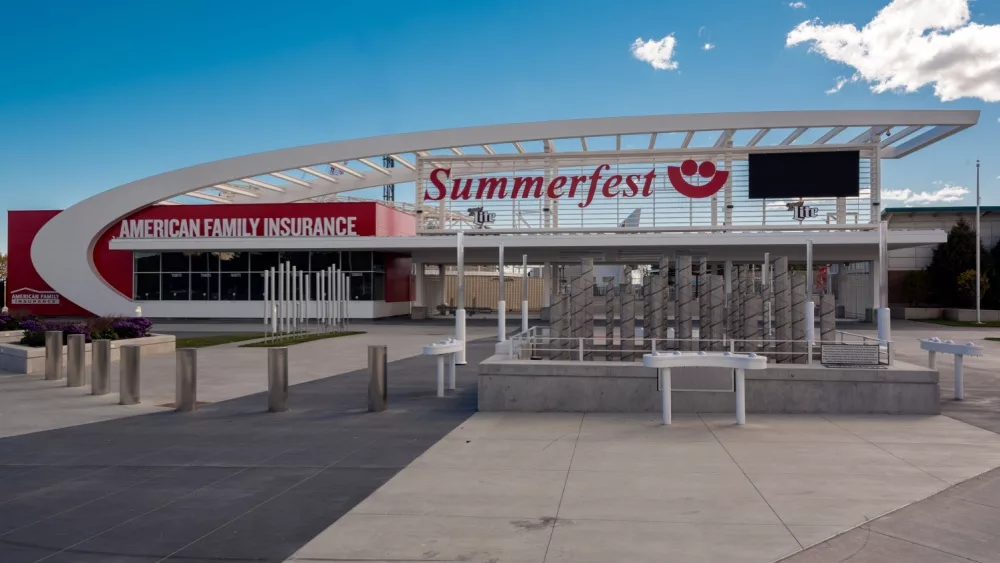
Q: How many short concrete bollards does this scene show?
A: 7